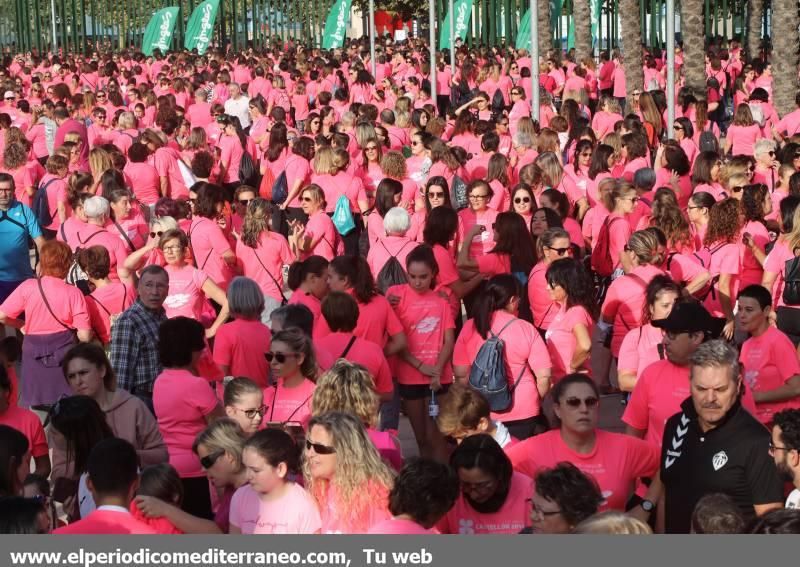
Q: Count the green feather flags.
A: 6